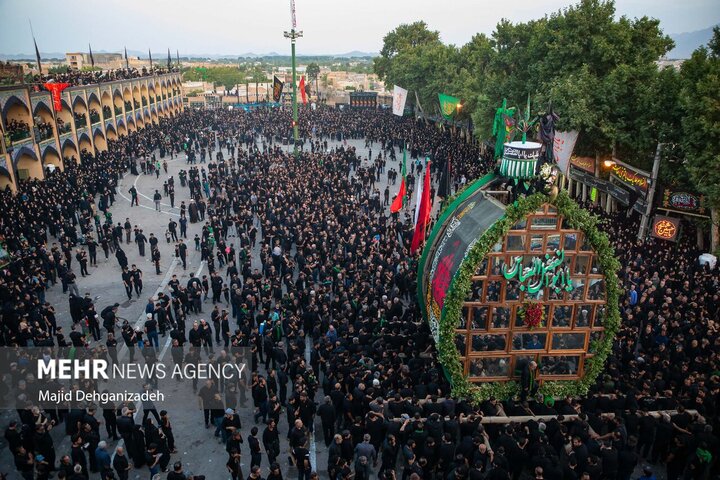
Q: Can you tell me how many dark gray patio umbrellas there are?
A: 0